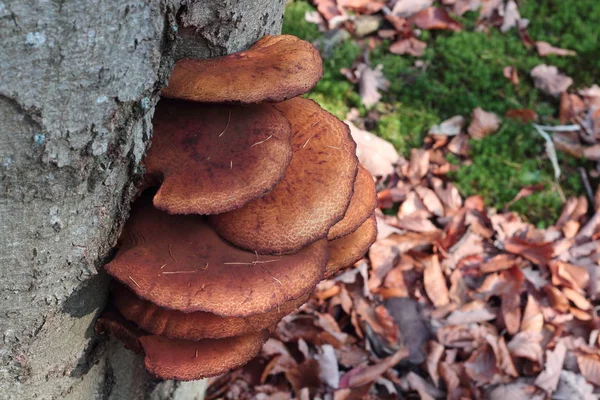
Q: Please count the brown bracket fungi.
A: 8